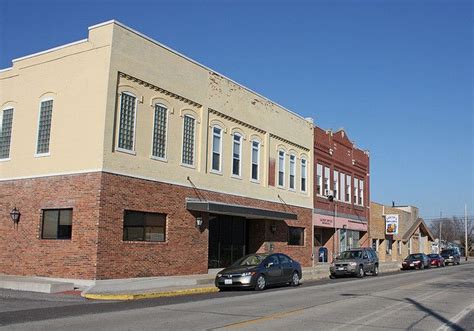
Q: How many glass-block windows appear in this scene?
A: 5